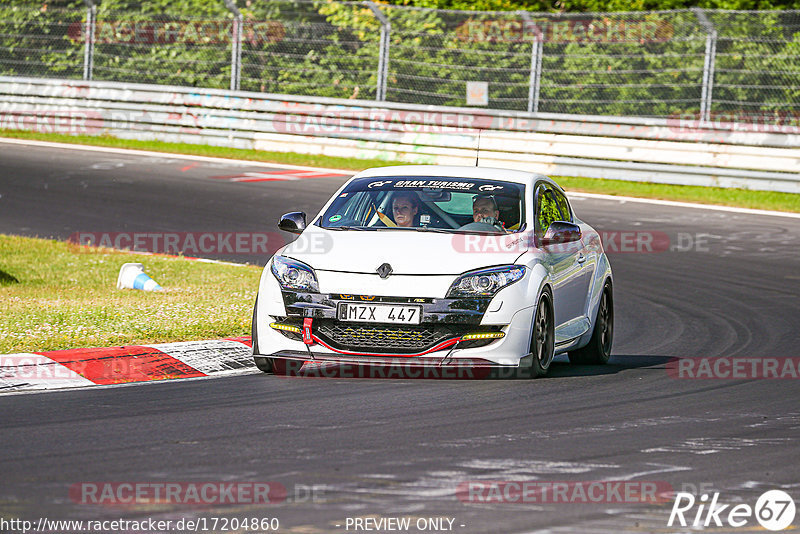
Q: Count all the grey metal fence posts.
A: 5